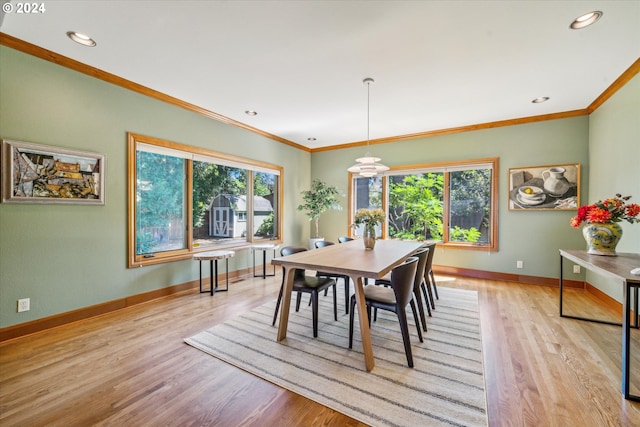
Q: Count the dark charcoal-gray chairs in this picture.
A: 6